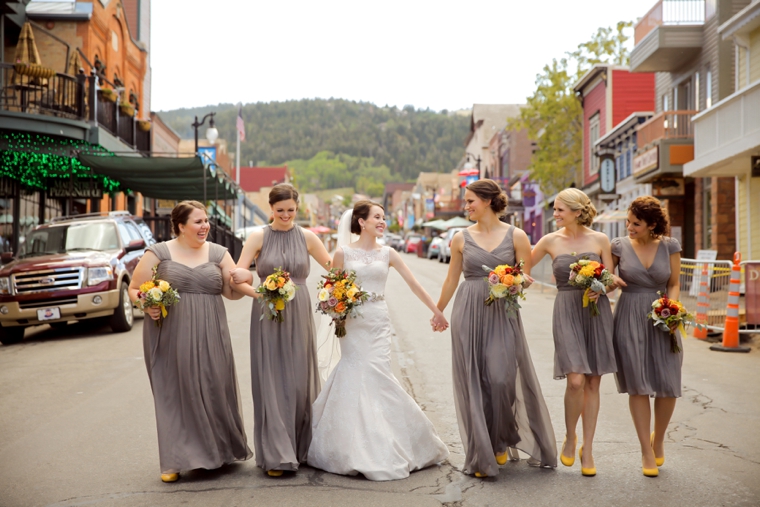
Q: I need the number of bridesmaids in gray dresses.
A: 5